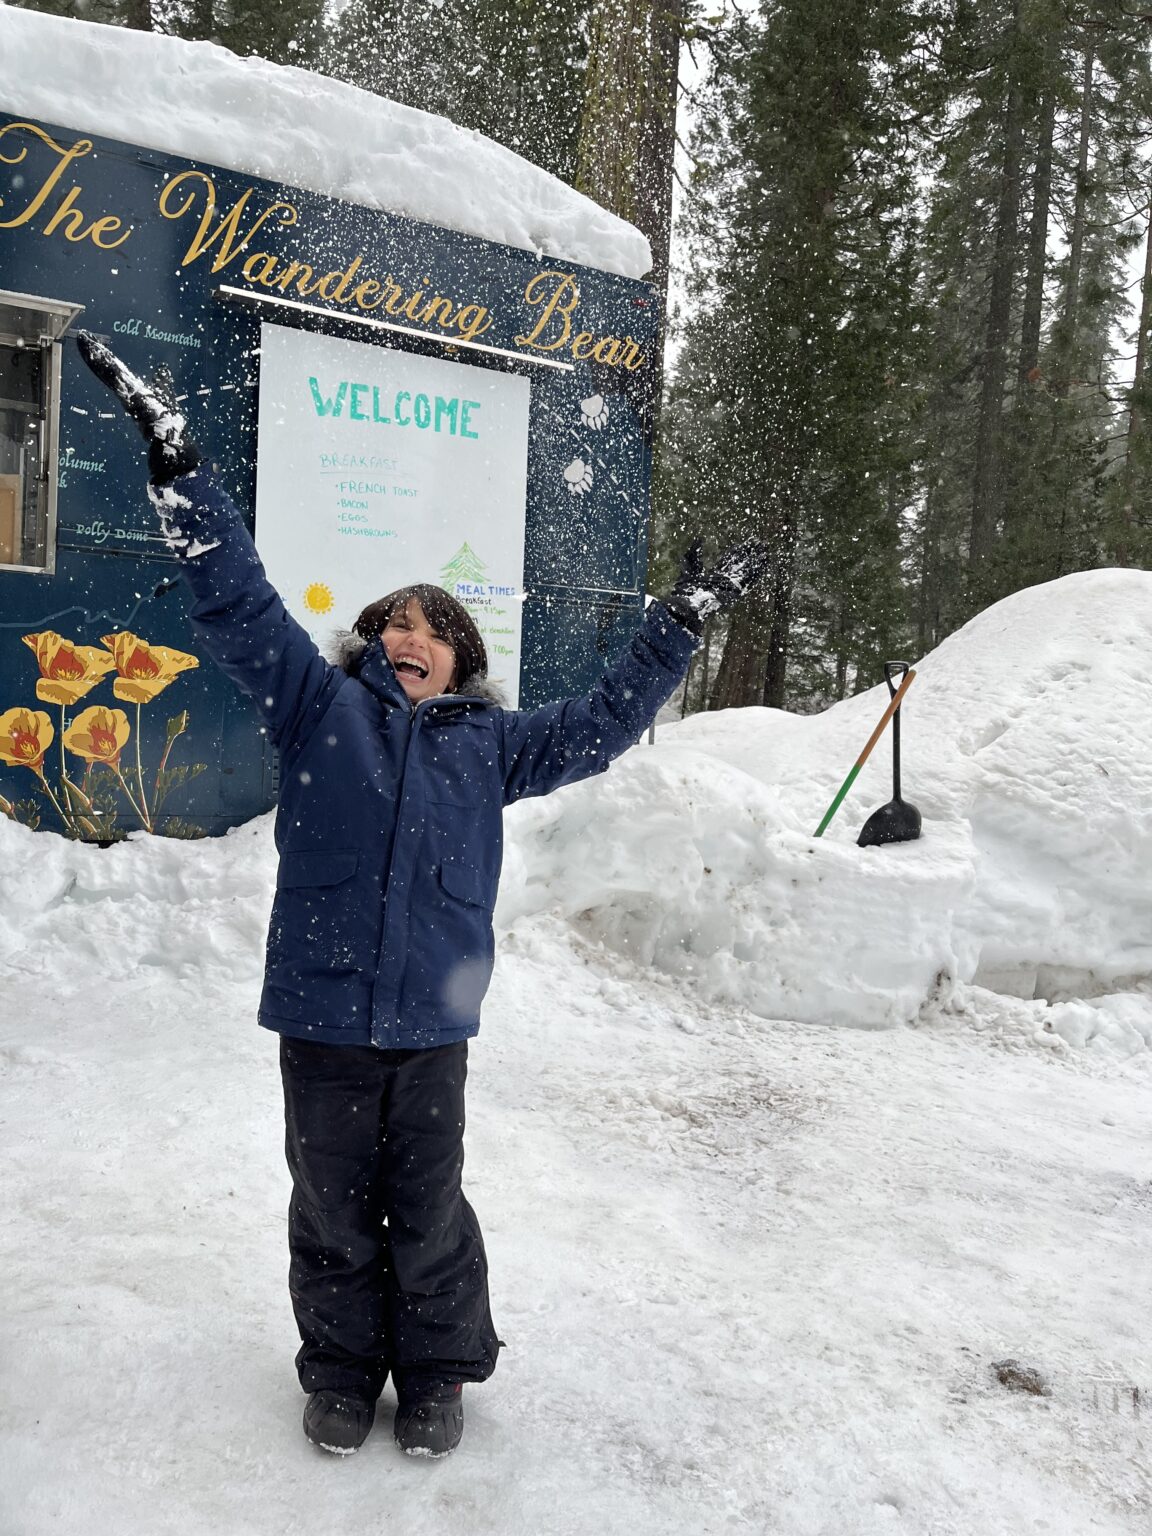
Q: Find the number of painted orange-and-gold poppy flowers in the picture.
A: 4